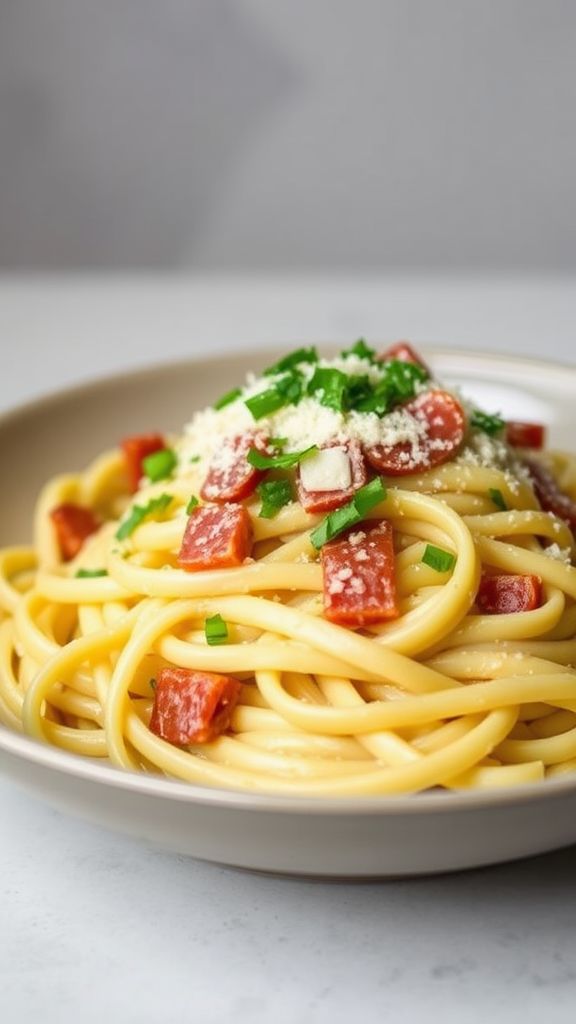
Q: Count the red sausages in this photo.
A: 12